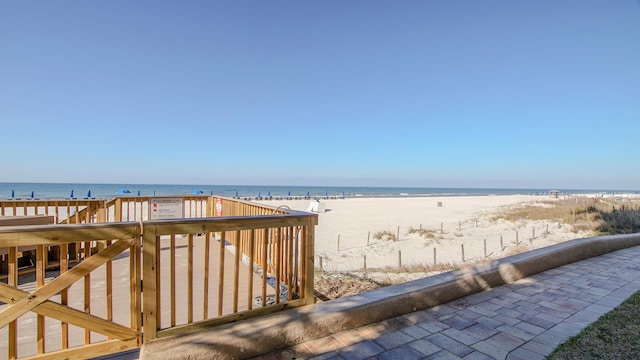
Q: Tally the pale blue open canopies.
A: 2